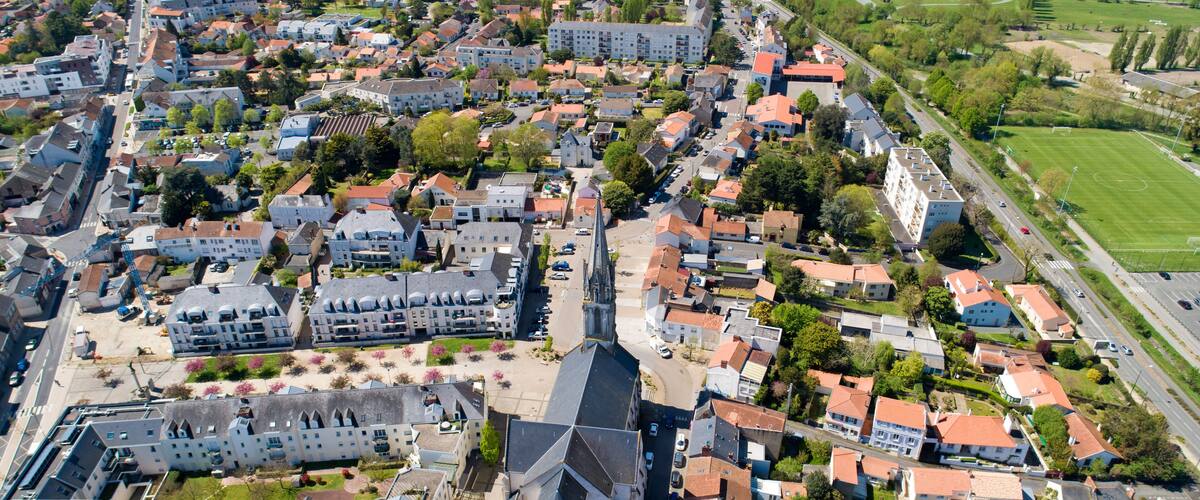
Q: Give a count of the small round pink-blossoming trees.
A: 13